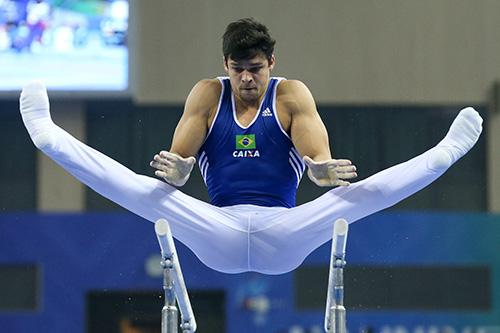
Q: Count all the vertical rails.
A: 2